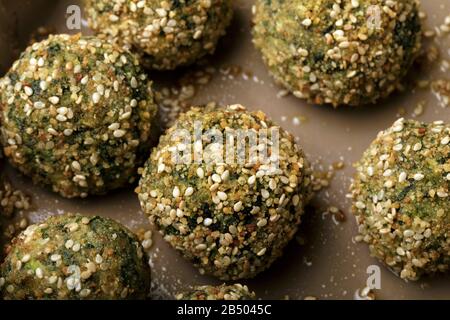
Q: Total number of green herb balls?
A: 7